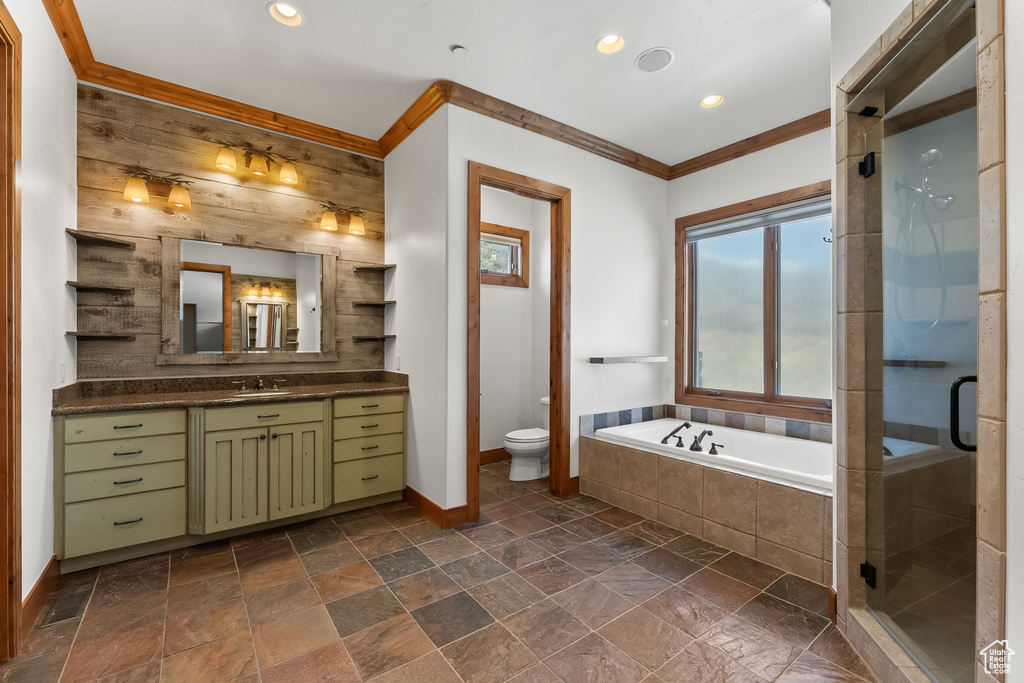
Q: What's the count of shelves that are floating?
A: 7